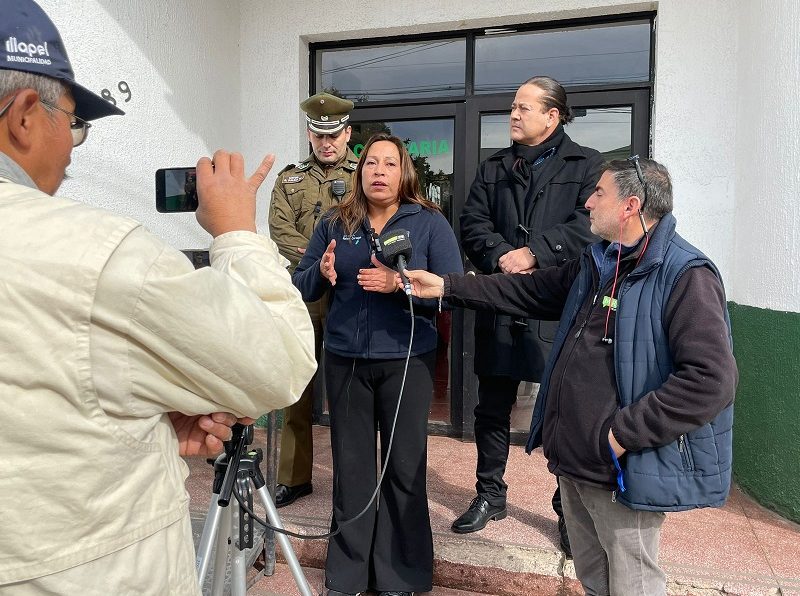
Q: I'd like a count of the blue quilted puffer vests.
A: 1